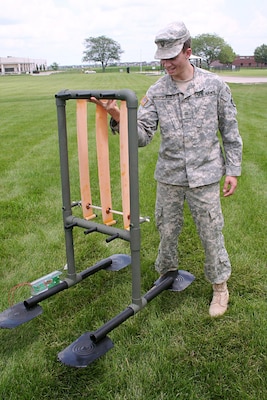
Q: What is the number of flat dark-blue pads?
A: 4